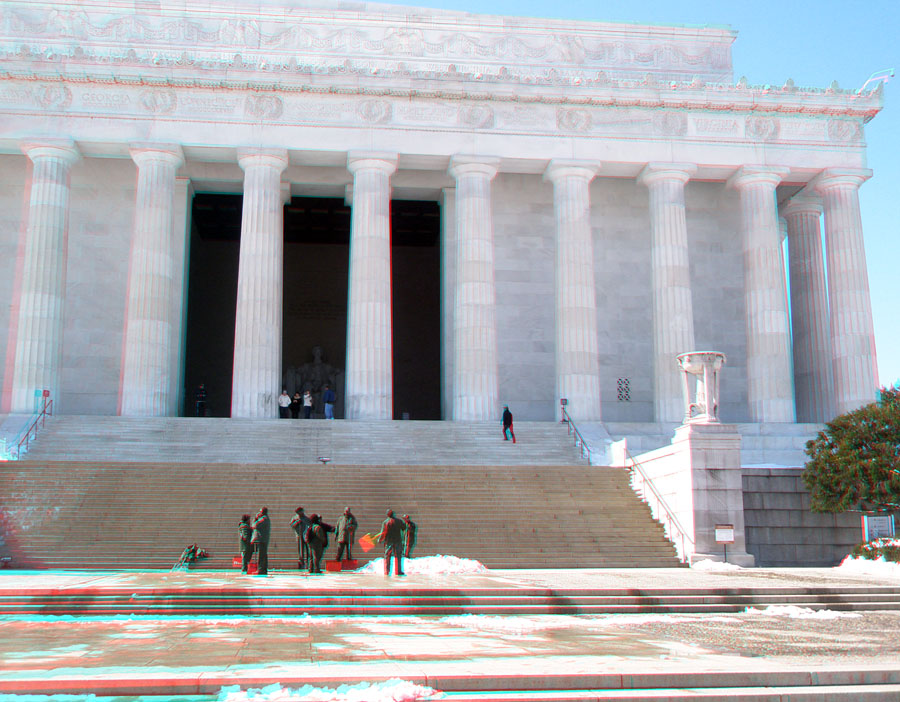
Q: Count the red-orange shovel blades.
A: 5